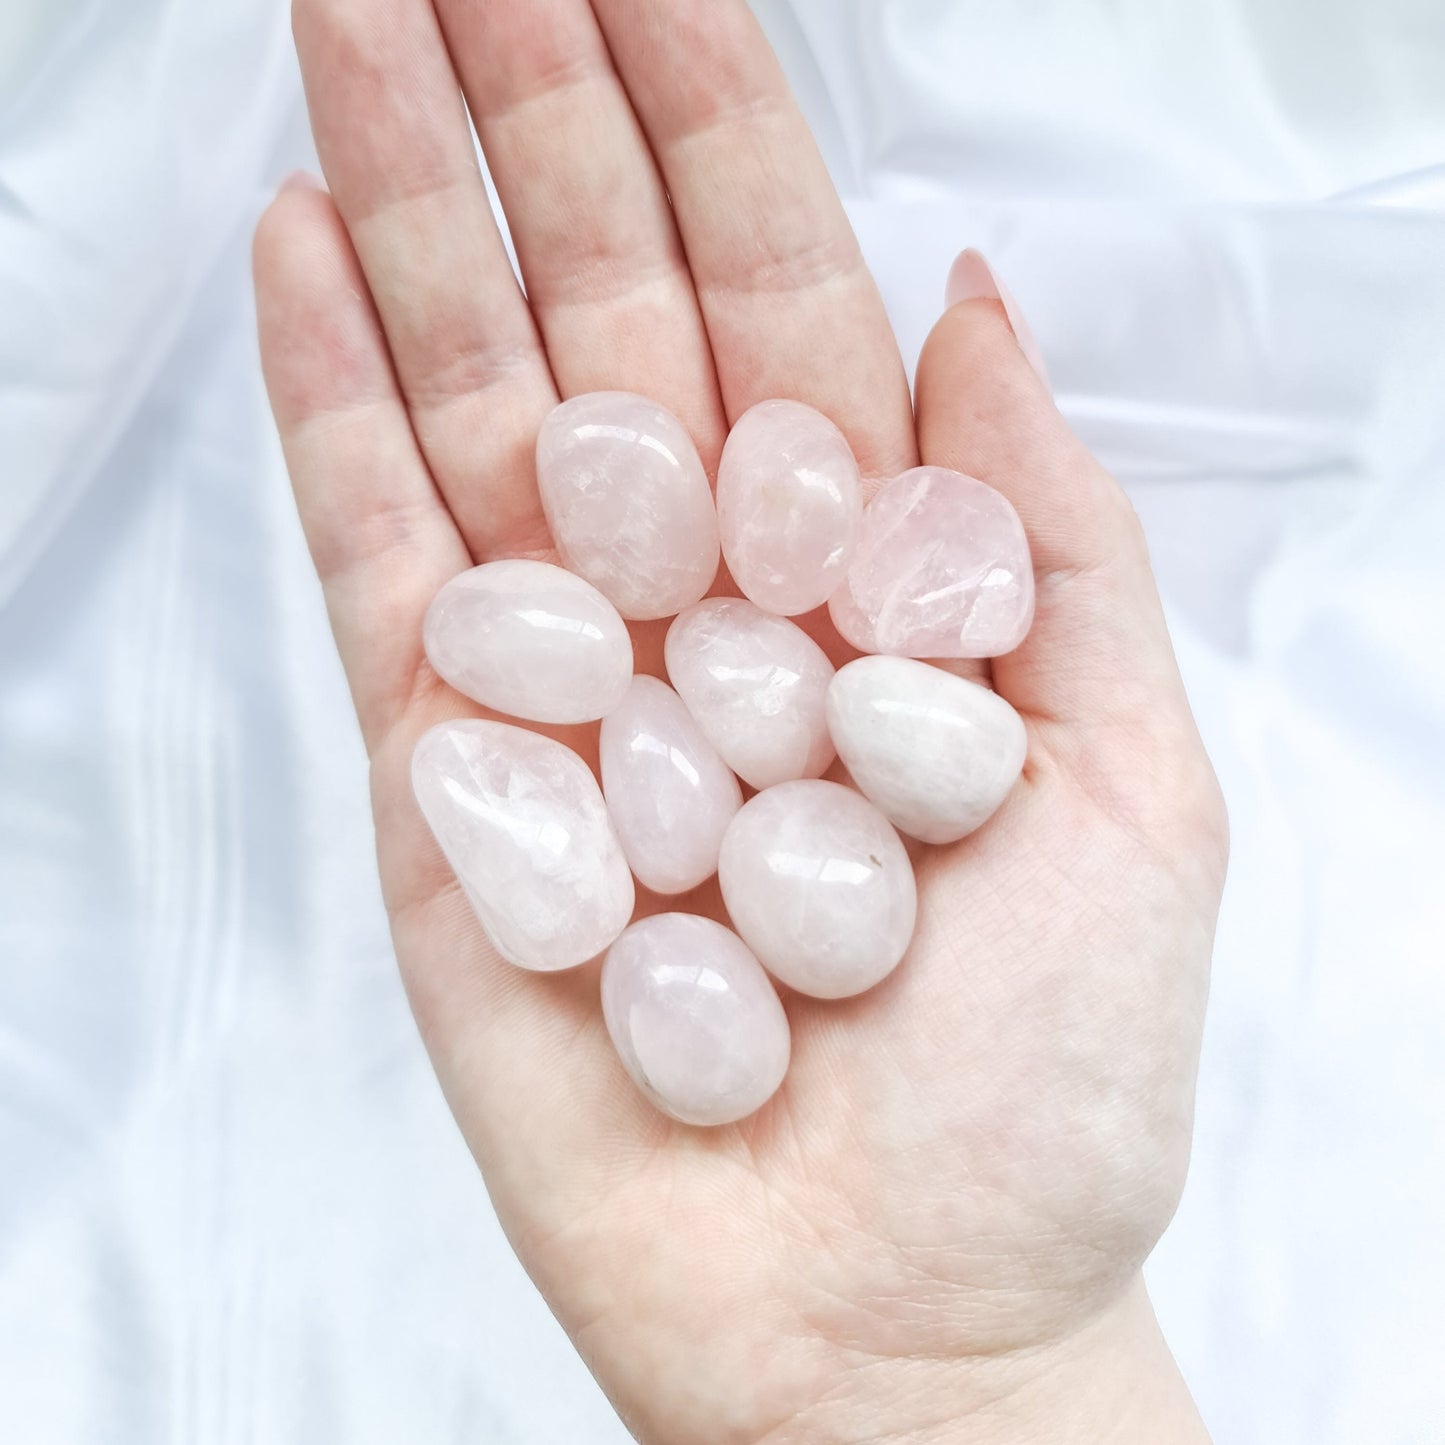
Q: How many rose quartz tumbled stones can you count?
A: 10